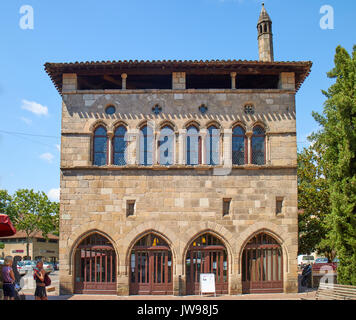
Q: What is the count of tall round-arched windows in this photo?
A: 8